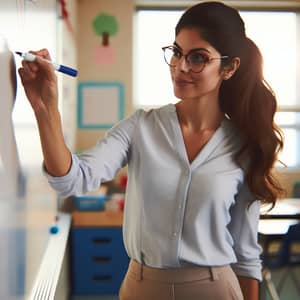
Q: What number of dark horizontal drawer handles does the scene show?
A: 3